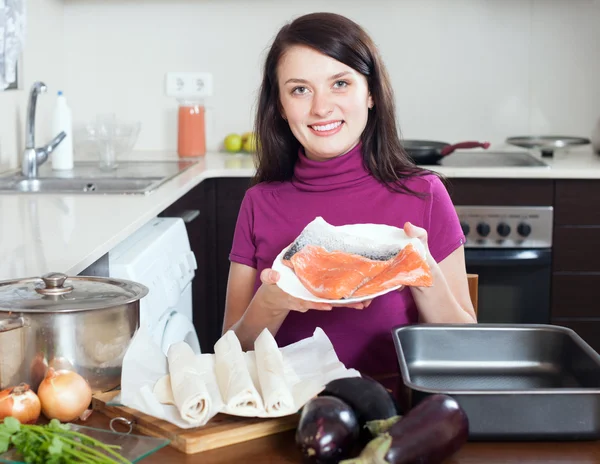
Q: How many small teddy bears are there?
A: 0